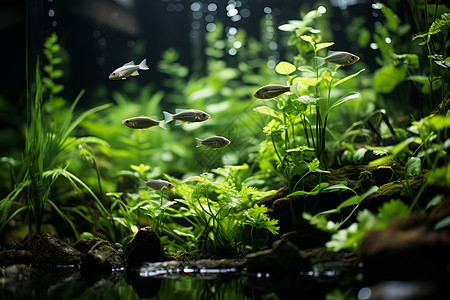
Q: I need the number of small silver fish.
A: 7